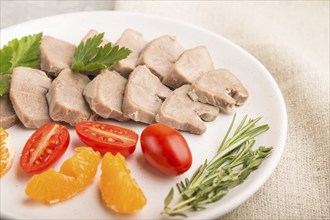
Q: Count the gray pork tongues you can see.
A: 12